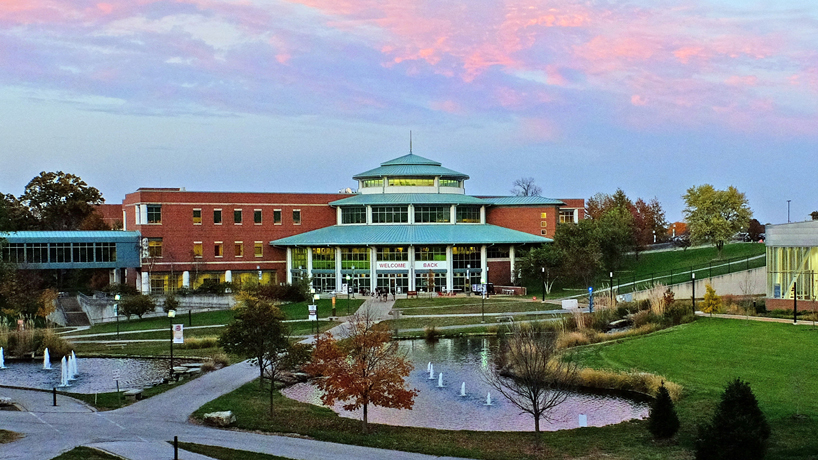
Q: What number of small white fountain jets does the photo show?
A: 10